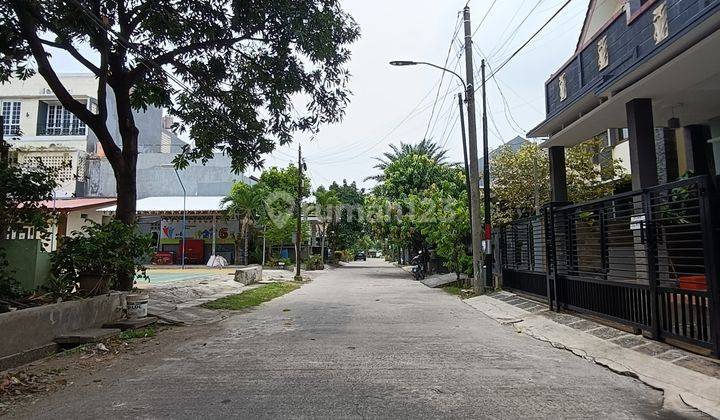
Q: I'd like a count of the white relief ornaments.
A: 3